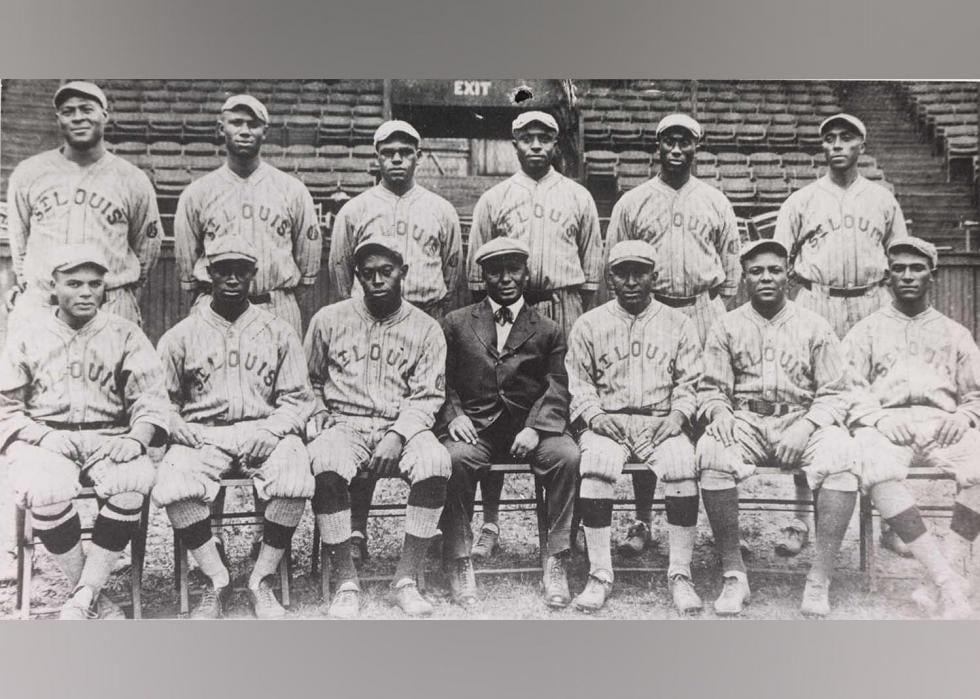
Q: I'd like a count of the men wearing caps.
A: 13